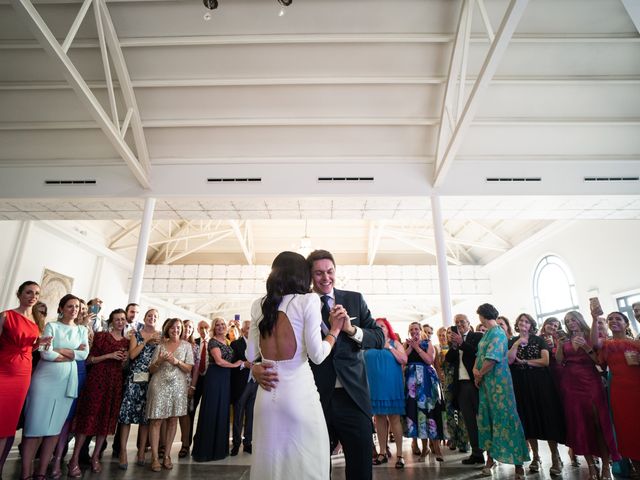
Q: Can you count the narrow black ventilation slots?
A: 5